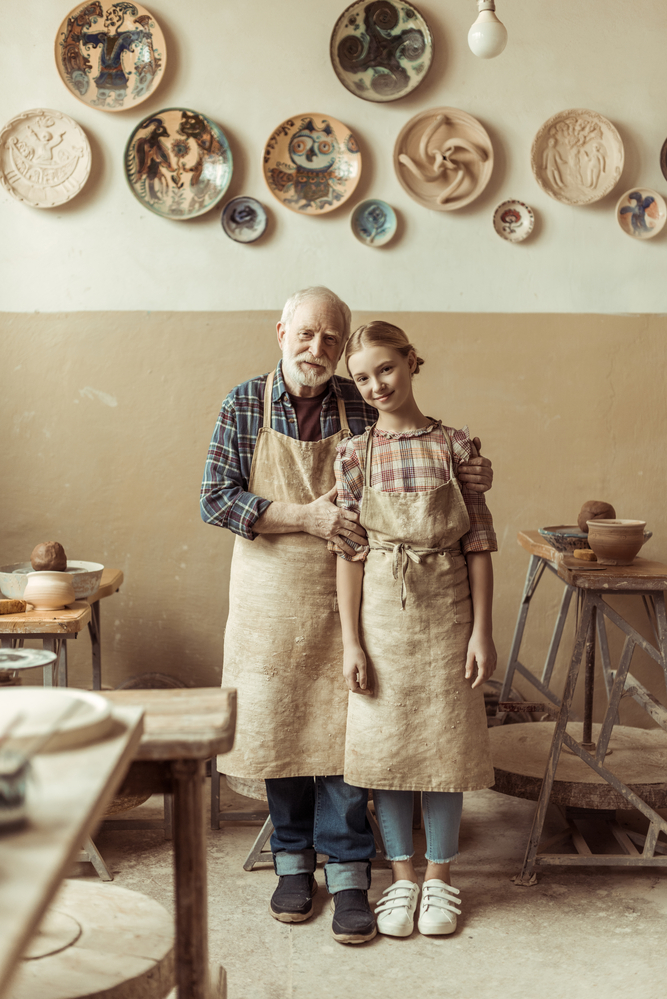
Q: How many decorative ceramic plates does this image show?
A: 12